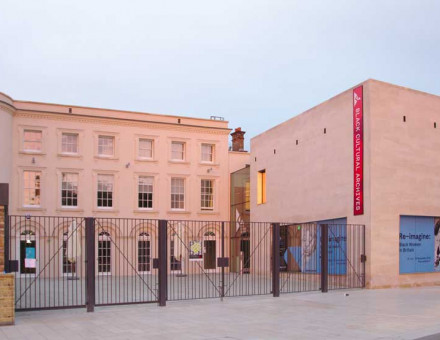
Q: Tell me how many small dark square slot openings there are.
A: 6